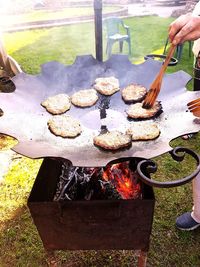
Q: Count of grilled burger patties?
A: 8